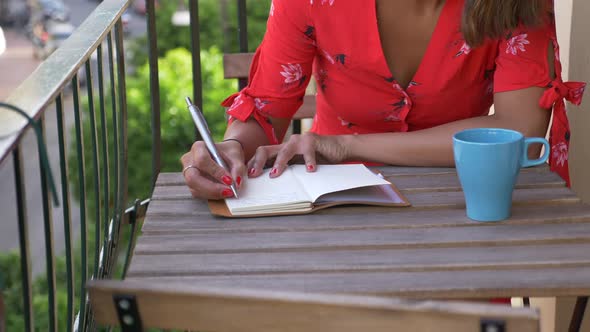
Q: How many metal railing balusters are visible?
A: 11